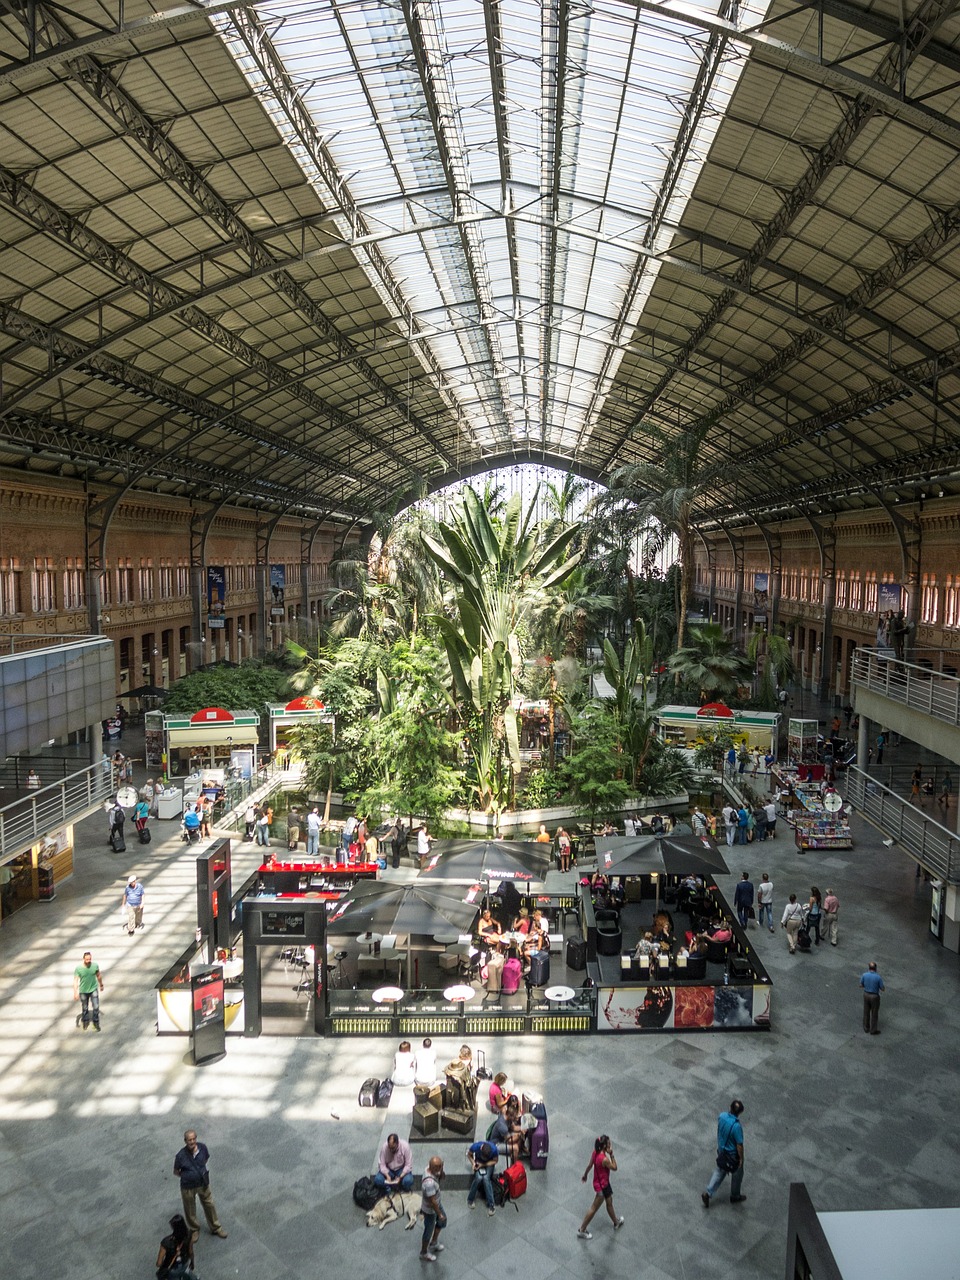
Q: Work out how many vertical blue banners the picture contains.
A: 4